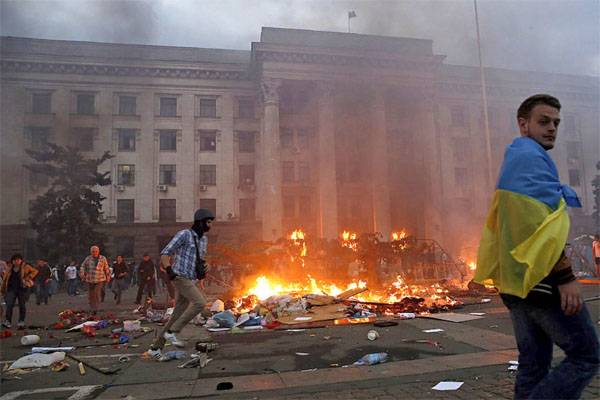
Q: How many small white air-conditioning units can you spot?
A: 3